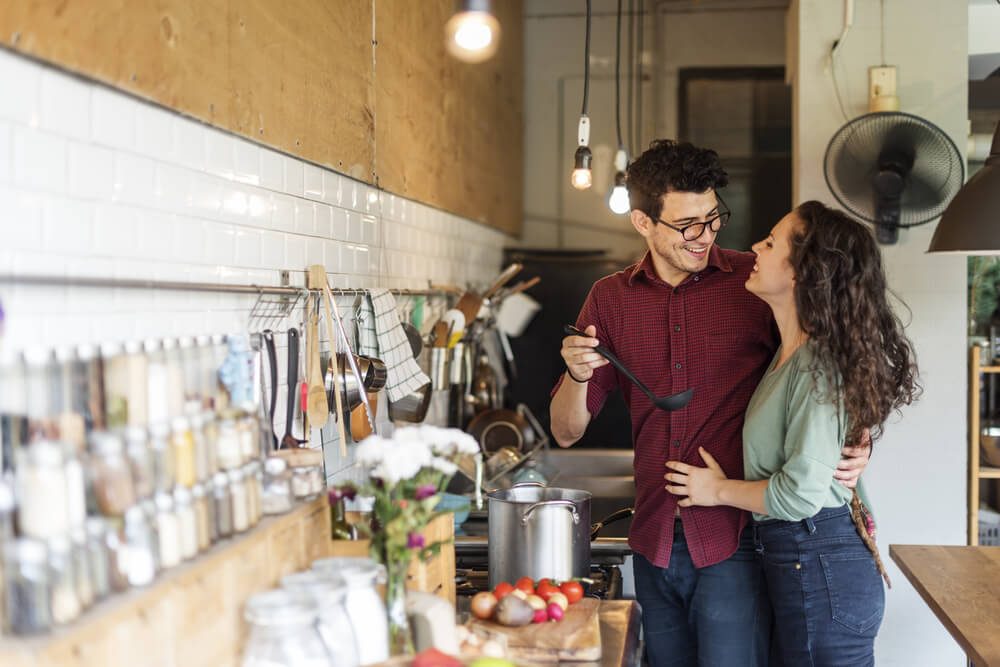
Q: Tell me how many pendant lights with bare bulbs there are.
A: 3